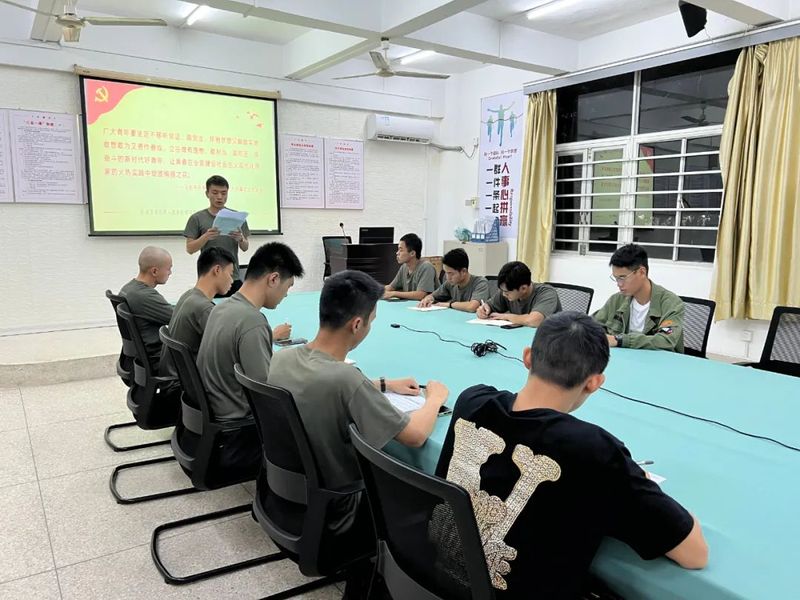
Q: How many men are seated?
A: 9